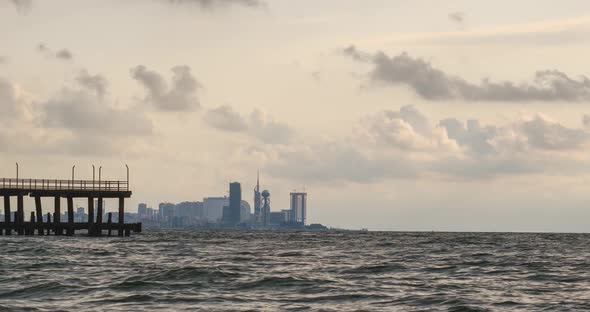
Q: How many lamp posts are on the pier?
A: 5